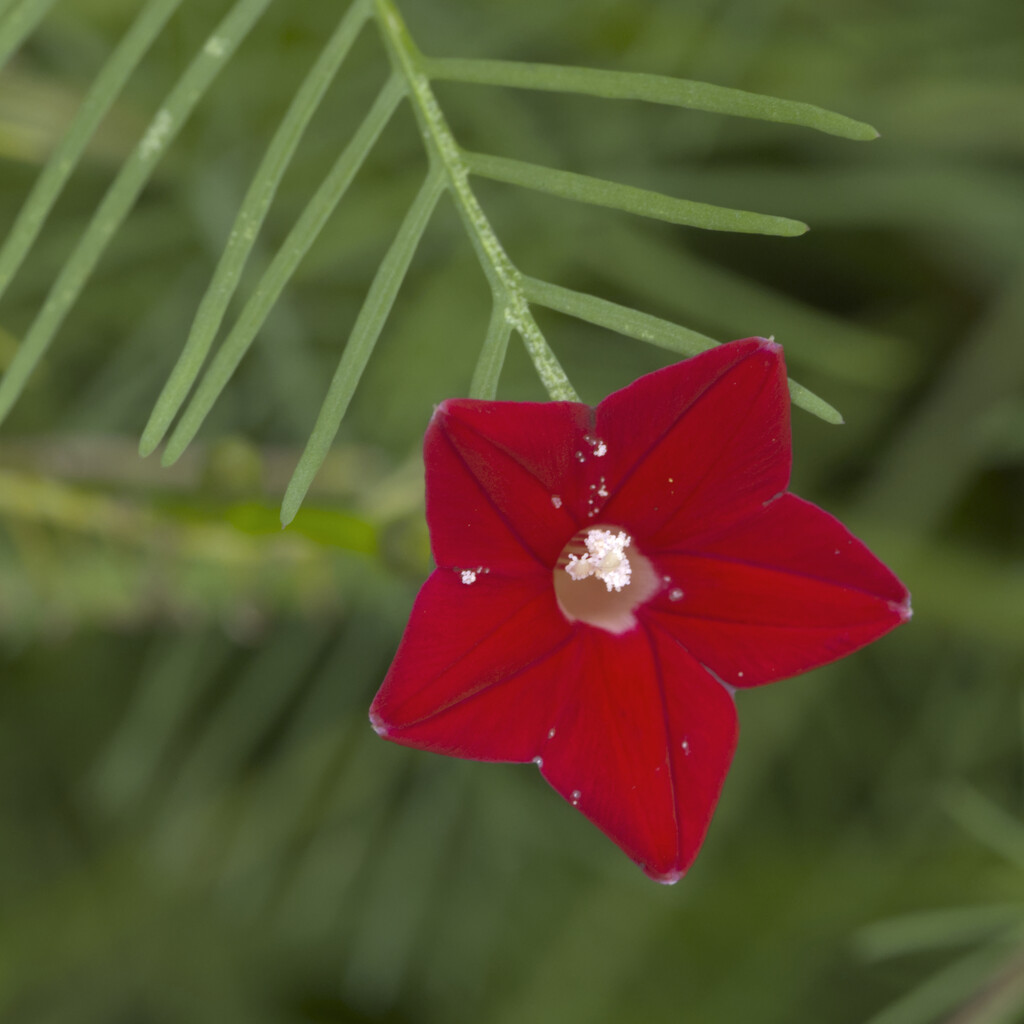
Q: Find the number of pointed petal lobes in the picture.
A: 5